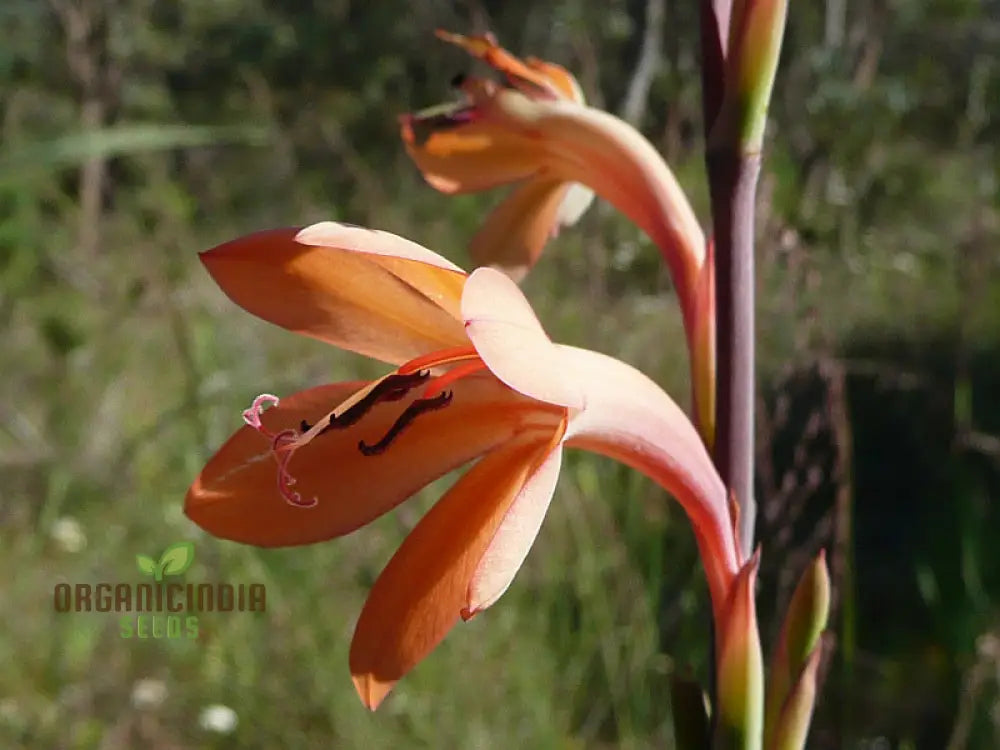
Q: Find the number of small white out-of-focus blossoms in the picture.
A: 3